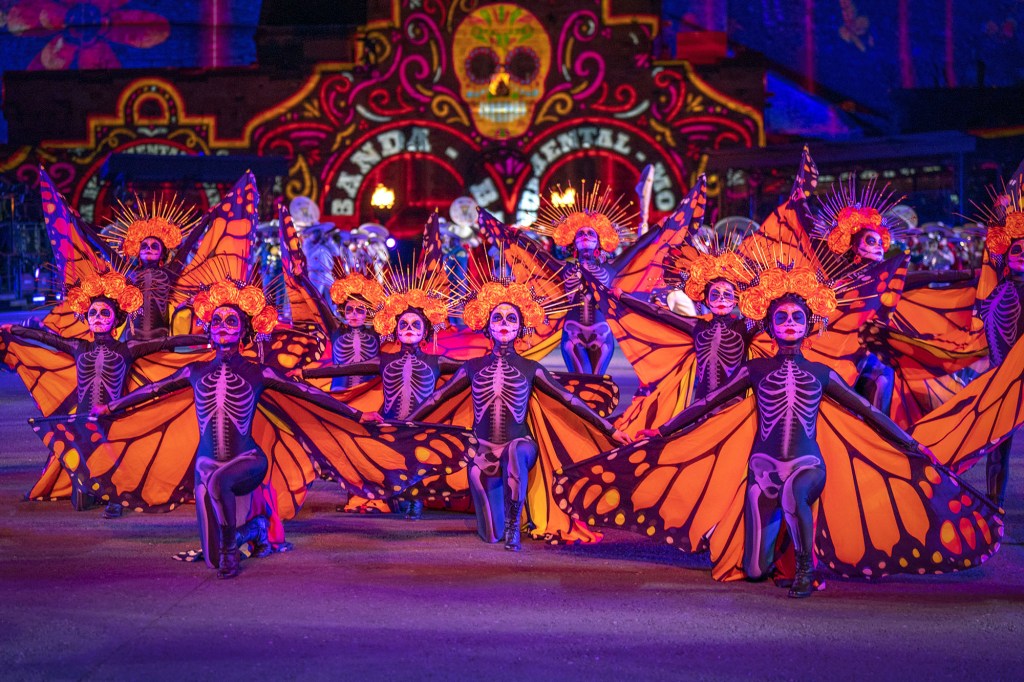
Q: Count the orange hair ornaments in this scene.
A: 11